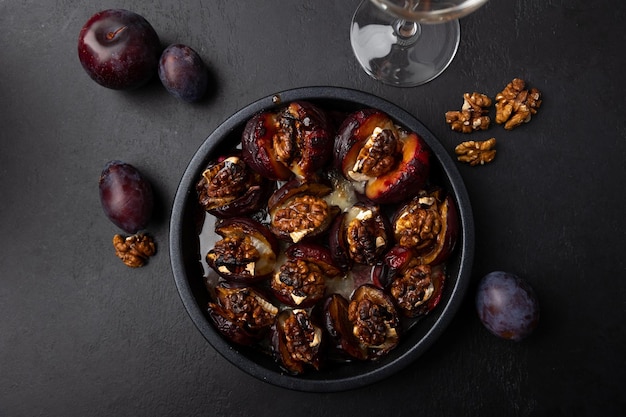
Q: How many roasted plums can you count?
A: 12